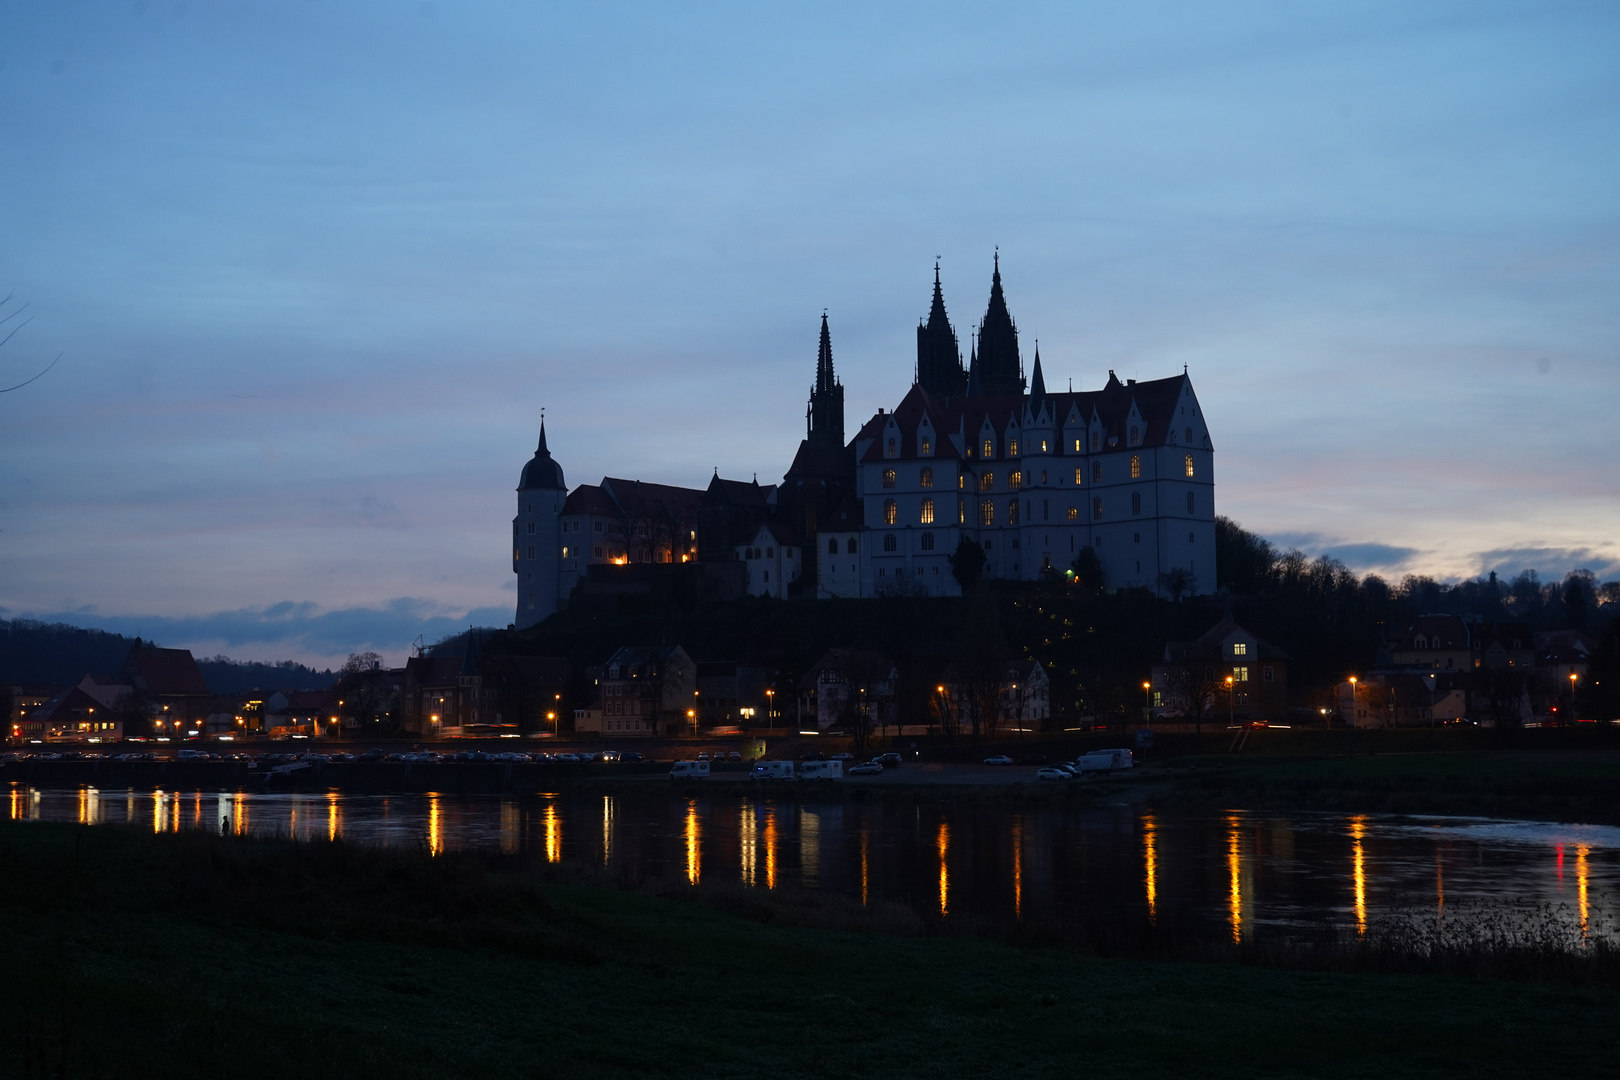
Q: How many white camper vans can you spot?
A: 3